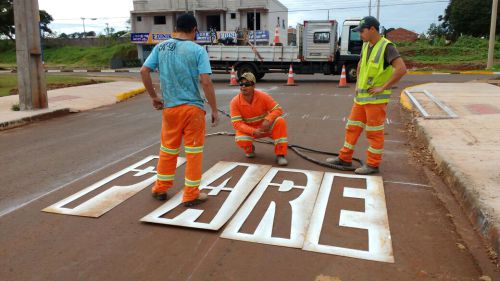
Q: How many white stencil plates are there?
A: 4